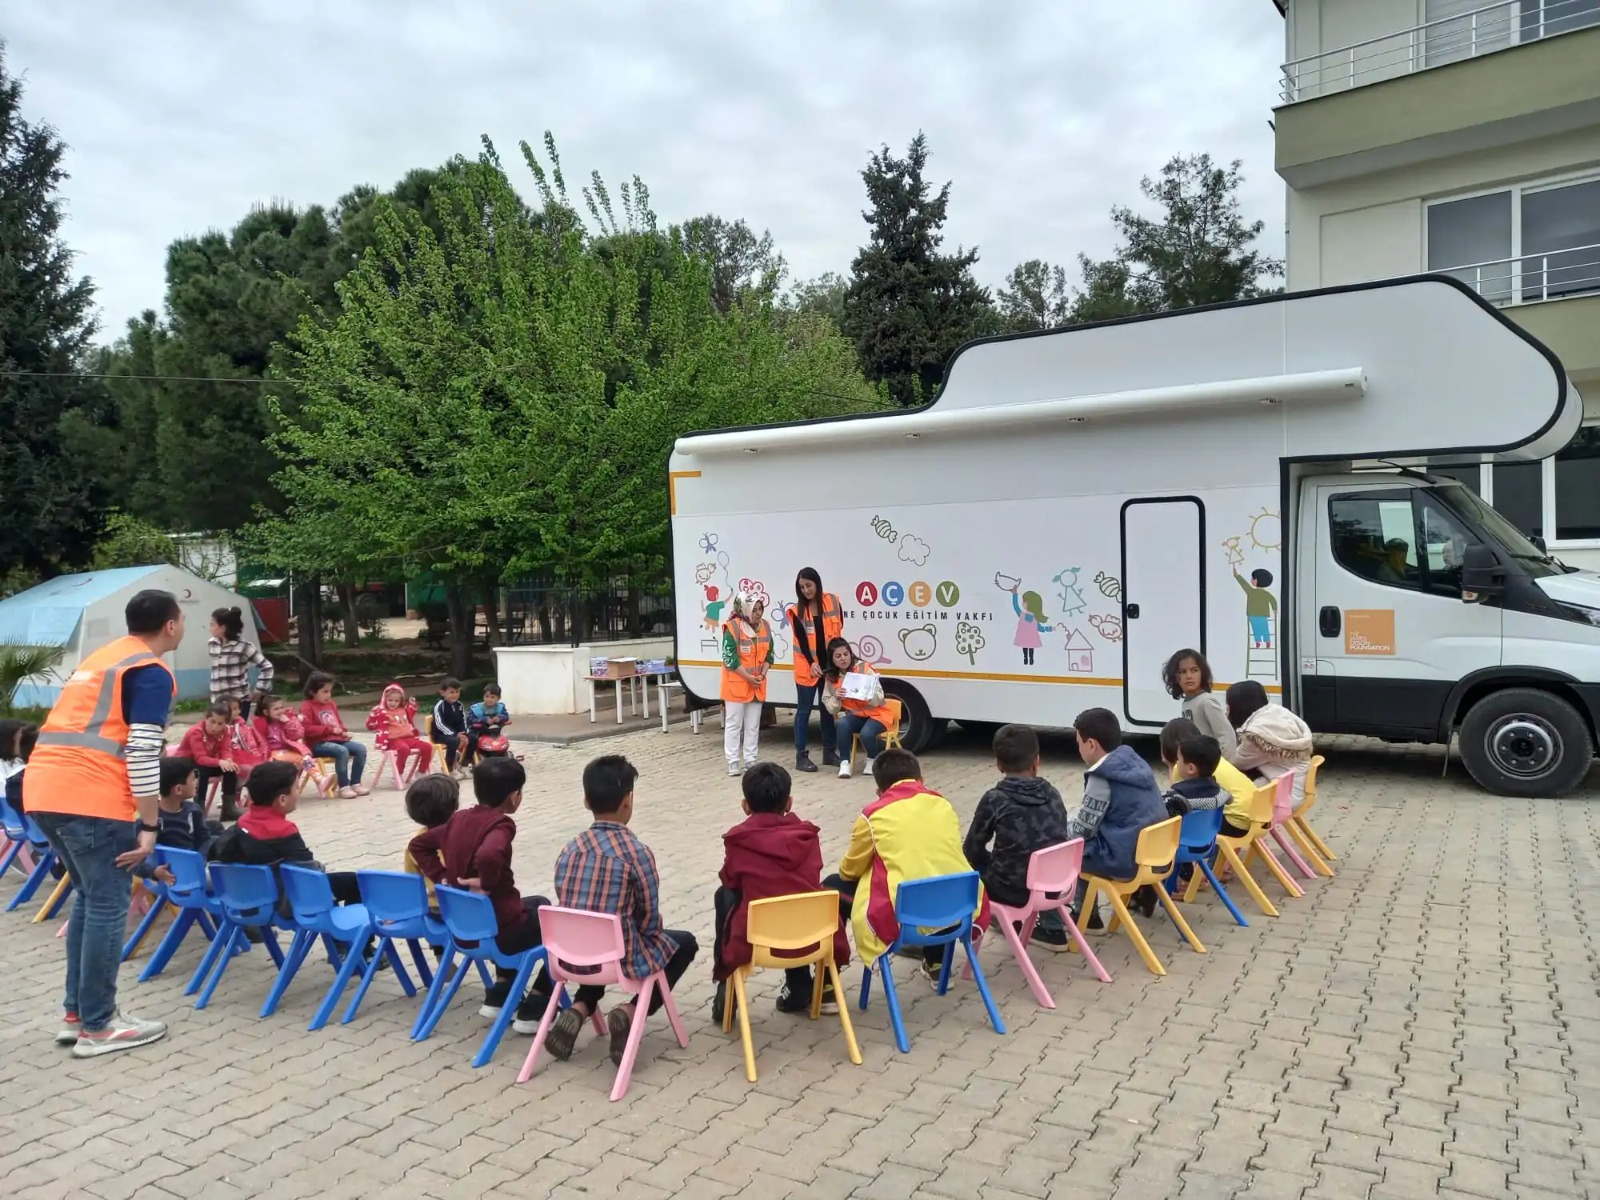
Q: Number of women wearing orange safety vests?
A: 3